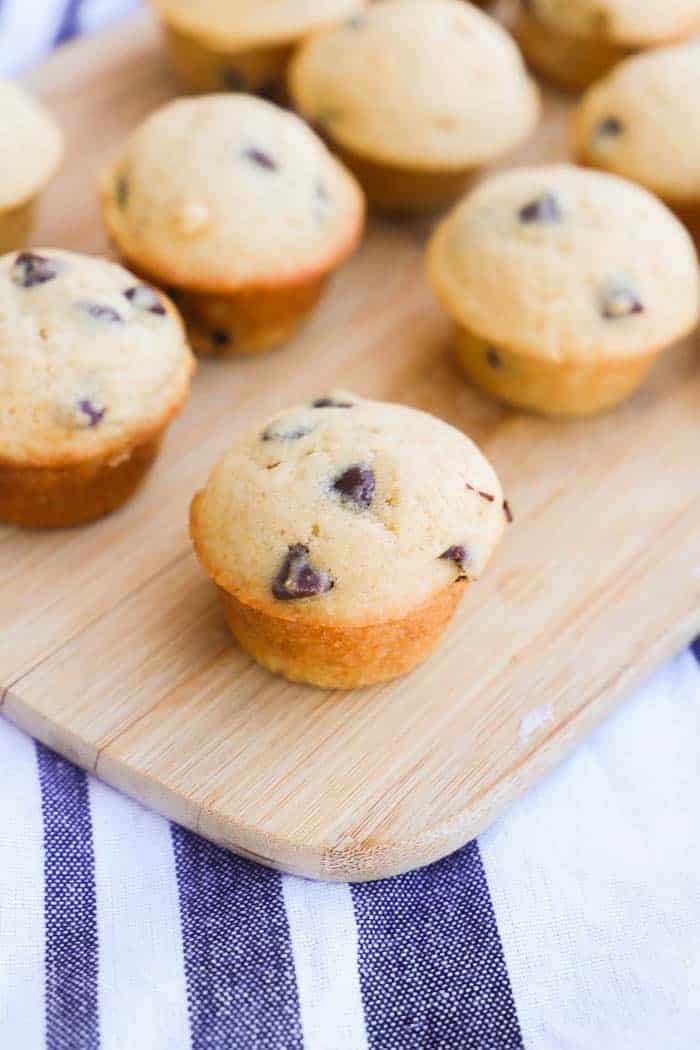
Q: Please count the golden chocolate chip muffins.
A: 9